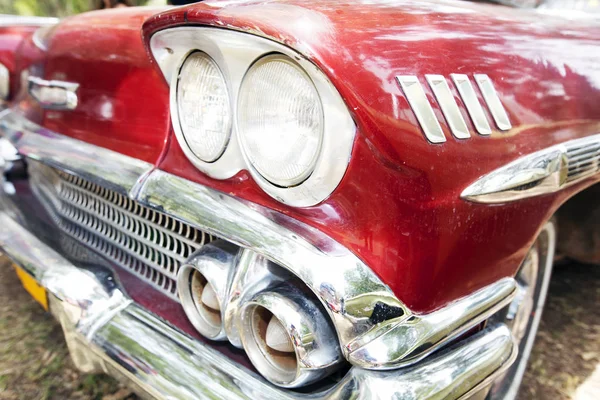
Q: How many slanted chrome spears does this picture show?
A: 4